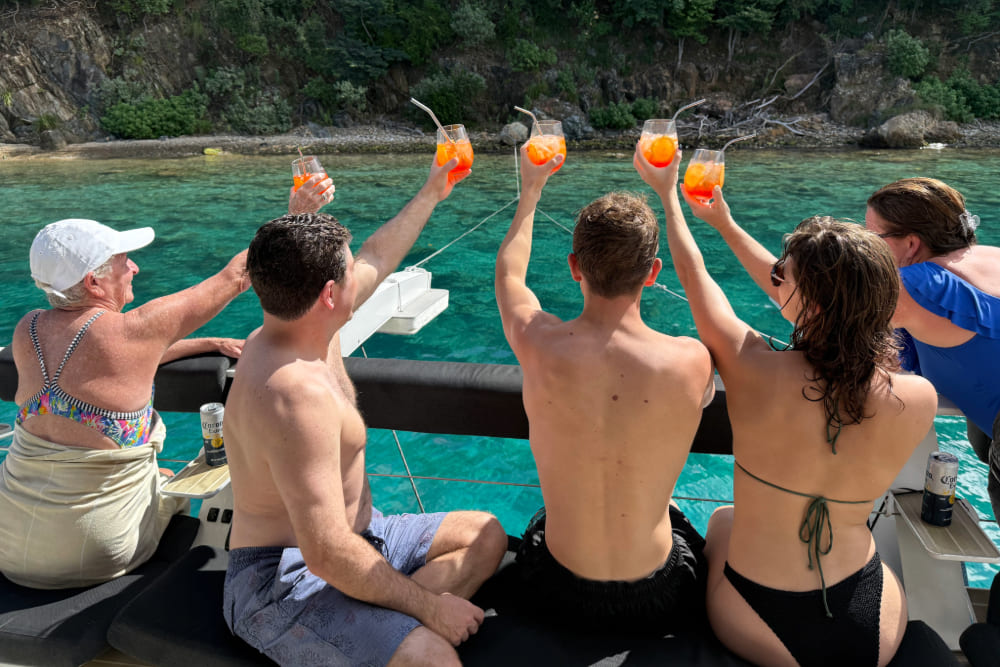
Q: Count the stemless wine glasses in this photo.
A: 5